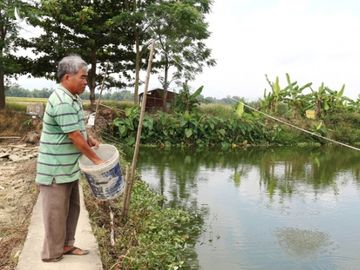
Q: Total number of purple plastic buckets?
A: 0